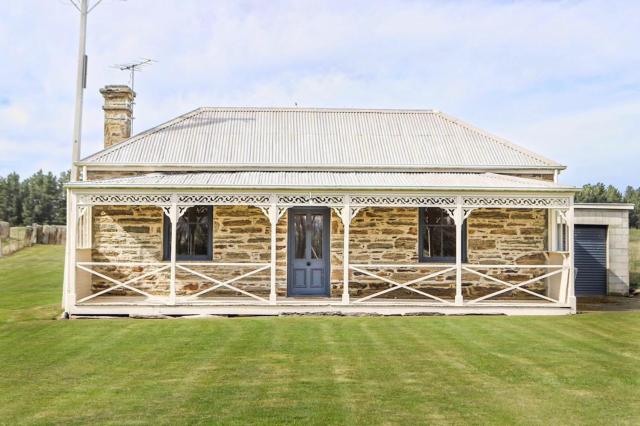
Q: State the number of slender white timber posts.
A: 6